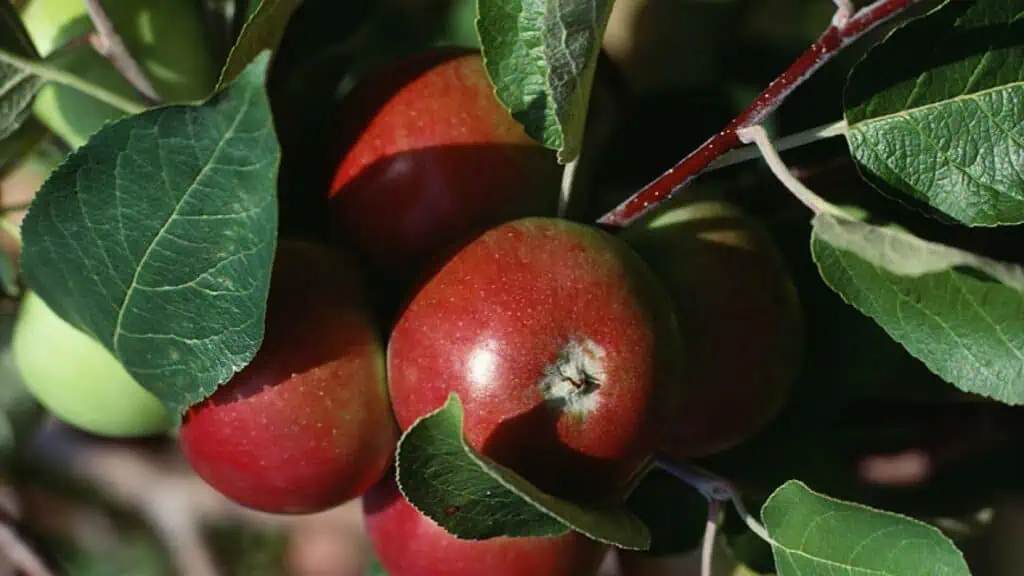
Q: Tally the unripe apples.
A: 2